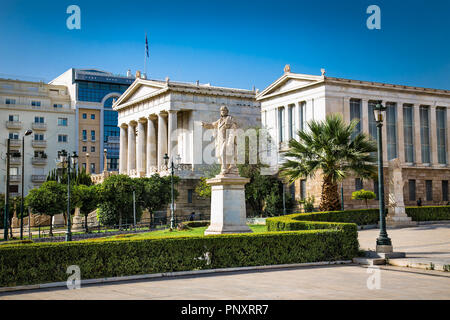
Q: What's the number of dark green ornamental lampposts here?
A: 3